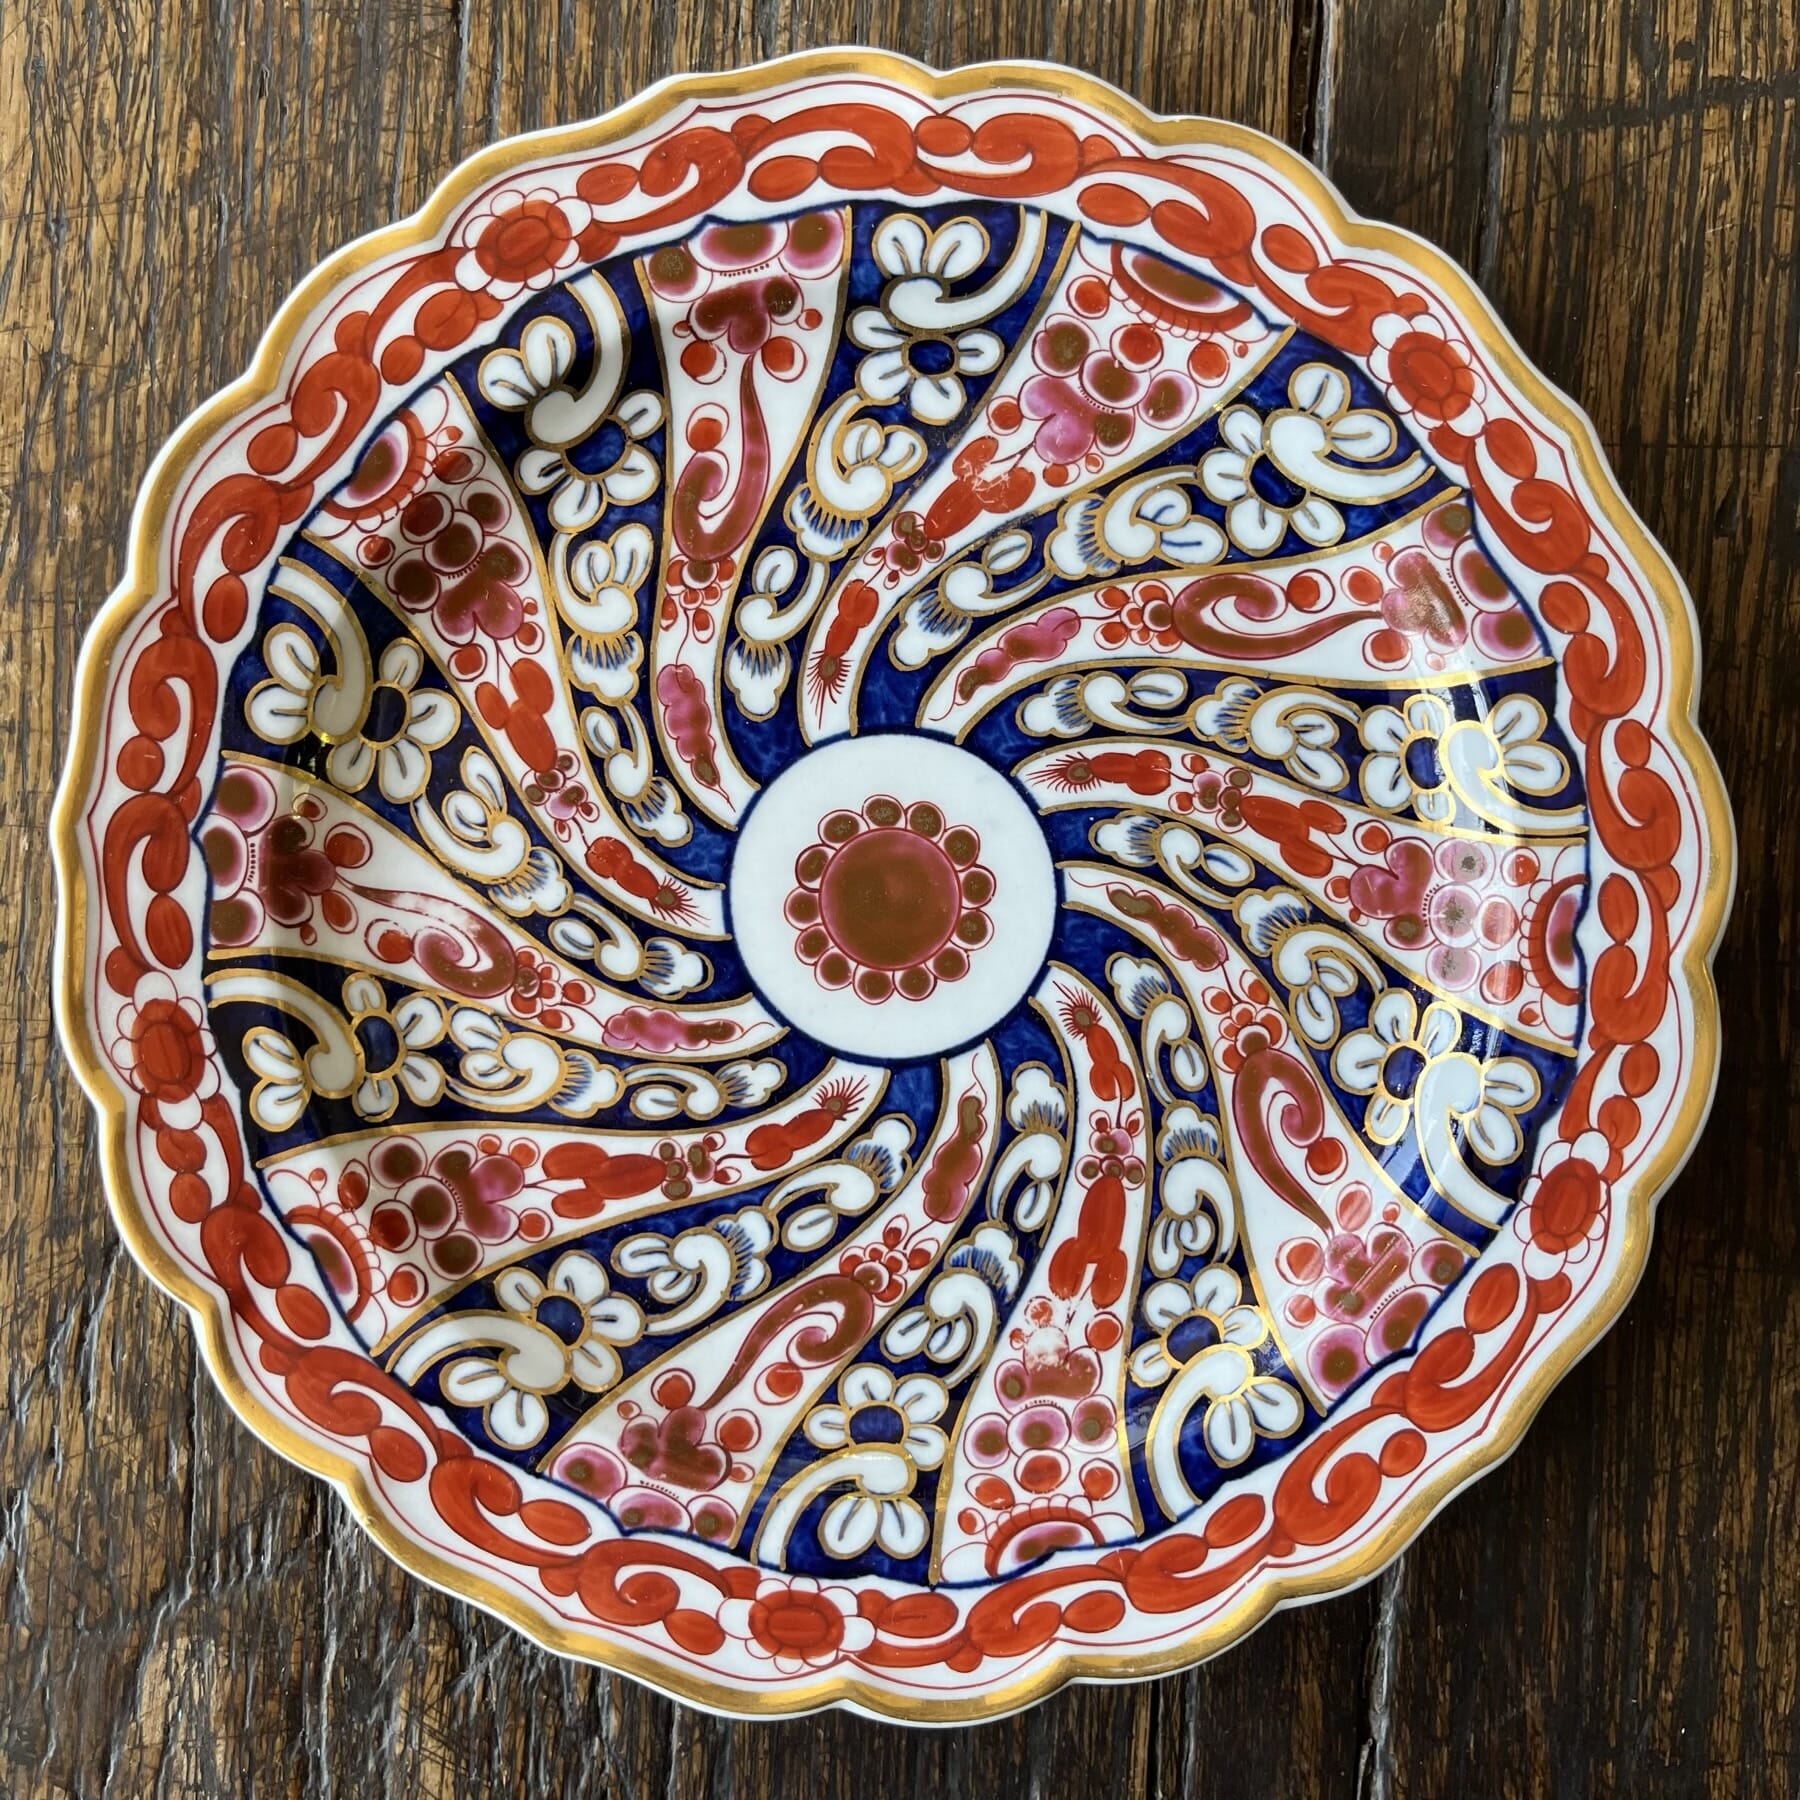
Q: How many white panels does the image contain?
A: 10